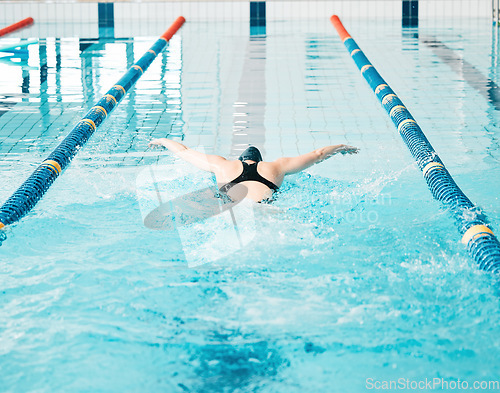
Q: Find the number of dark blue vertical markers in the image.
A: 3